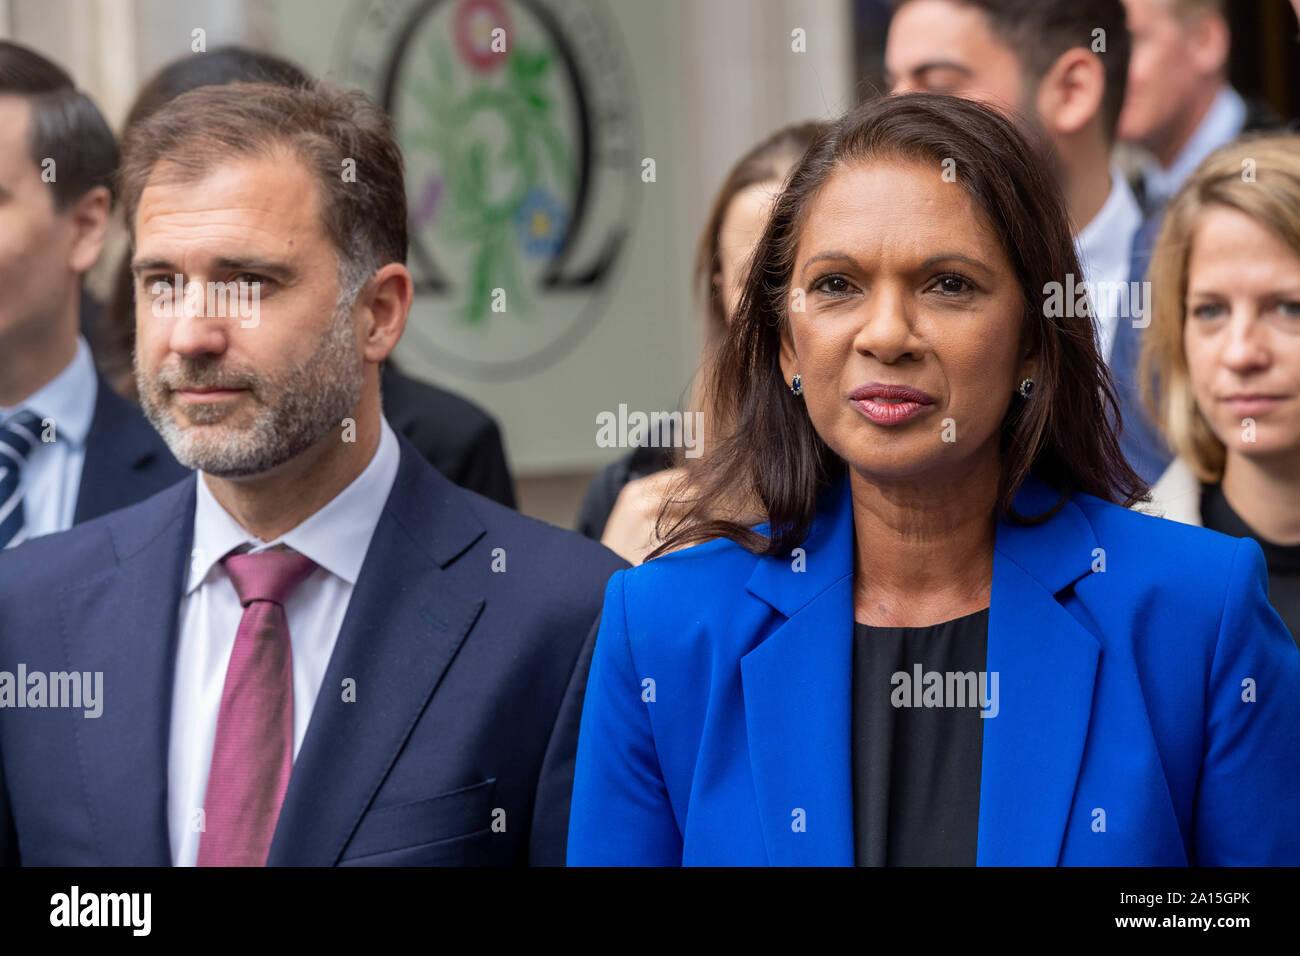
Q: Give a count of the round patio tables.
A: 0